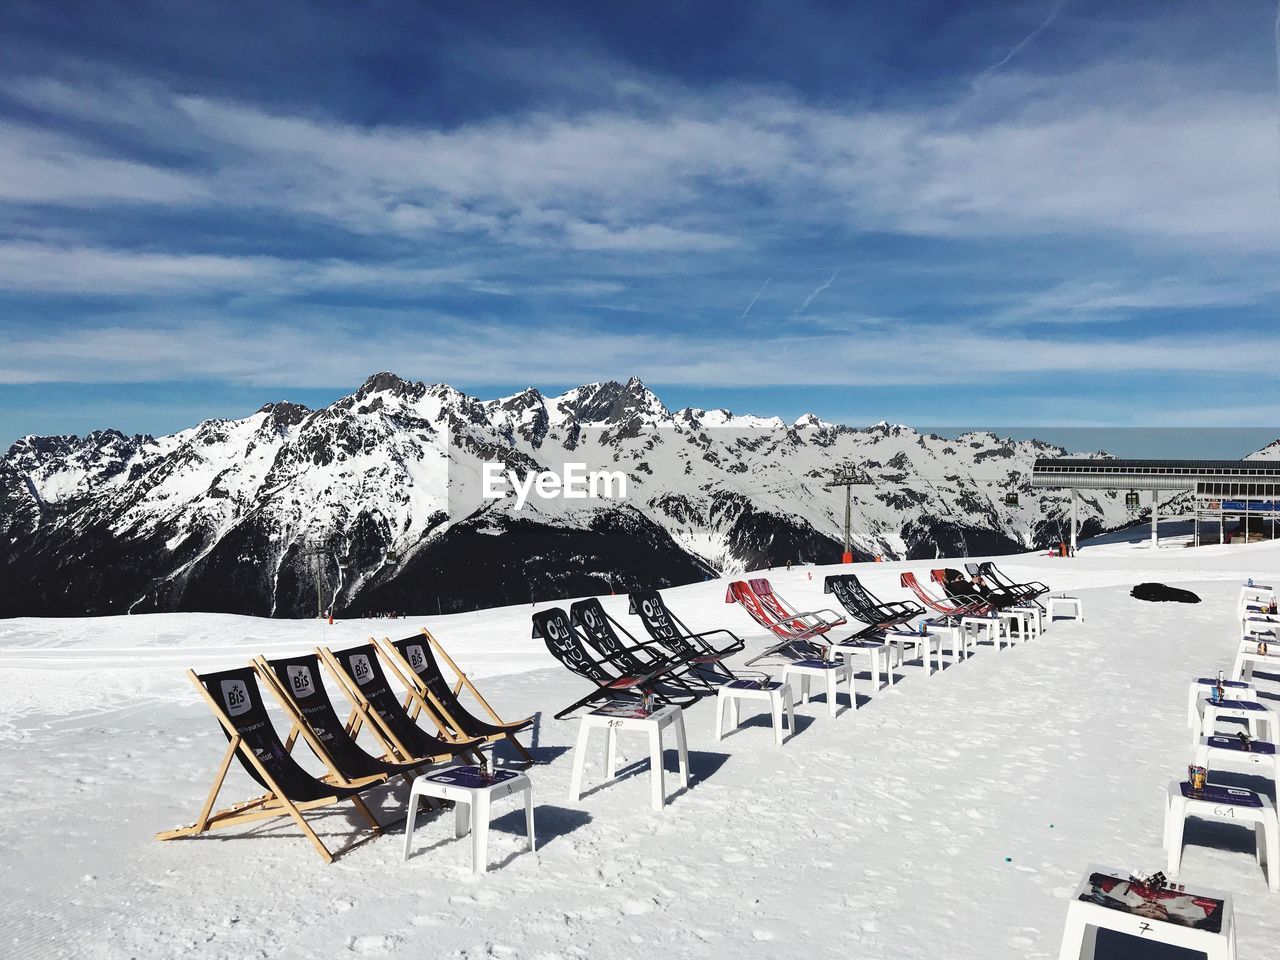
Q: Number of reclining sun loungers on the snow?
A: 15